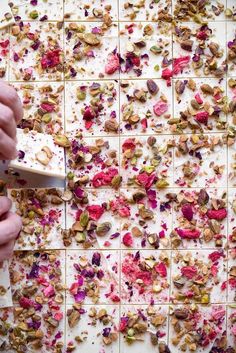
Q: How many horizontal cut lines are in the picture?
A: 6